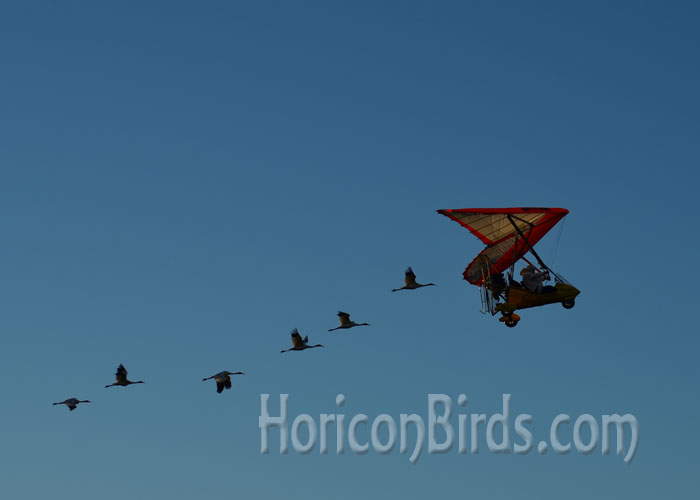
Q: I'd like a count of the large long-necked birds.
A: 6